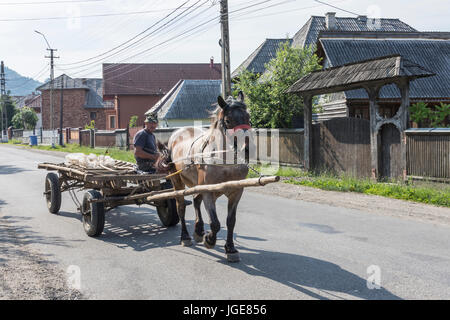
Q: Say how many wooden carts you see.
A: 1